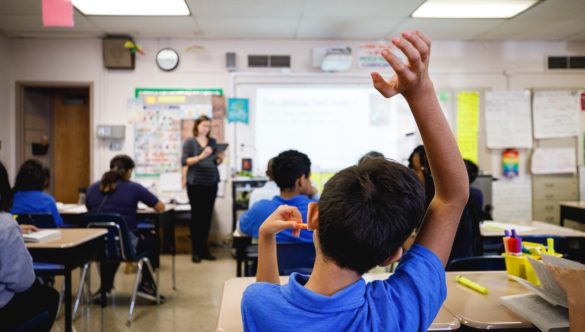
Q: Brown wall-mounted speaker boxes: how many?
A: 1